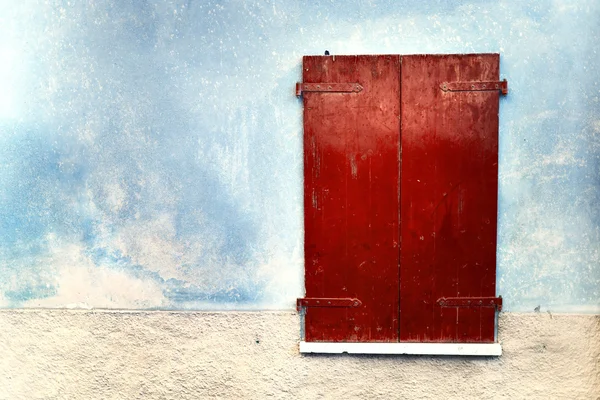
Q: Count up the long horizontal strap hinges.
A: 4